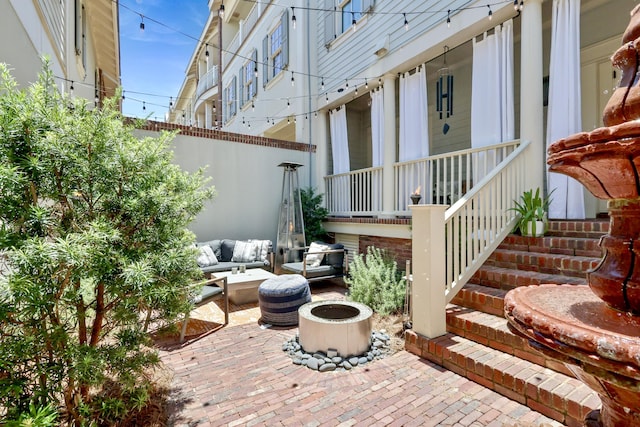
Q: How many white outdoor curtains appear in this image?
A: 5